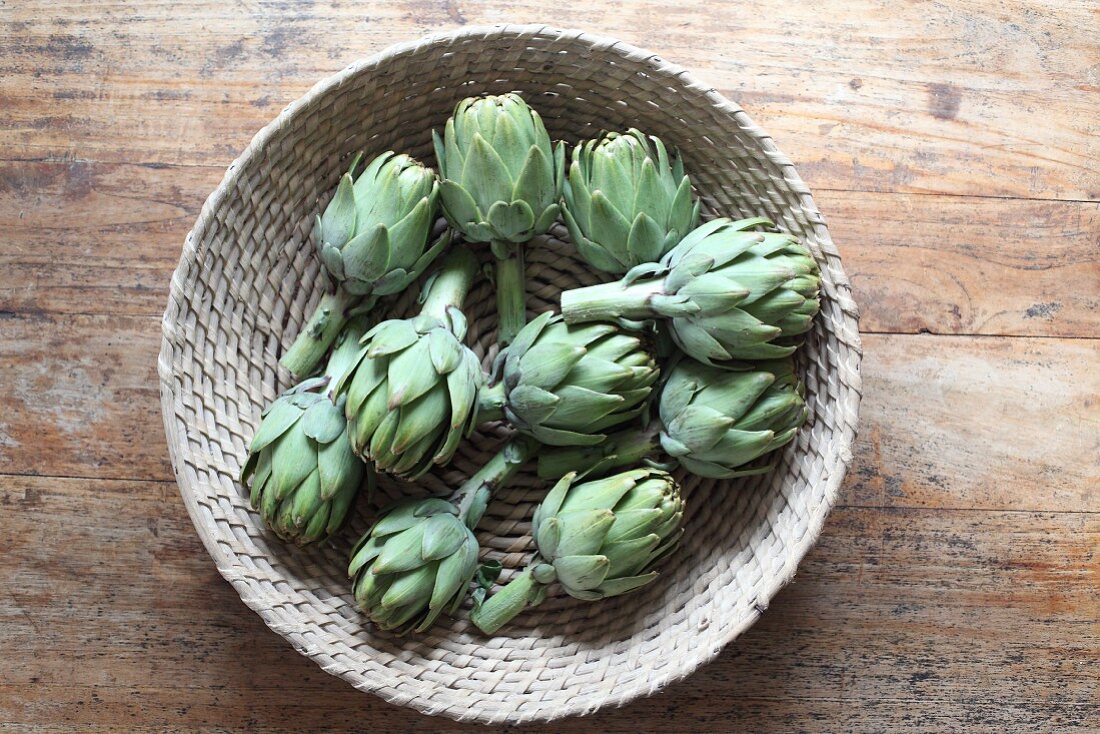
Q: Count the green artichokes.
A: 10